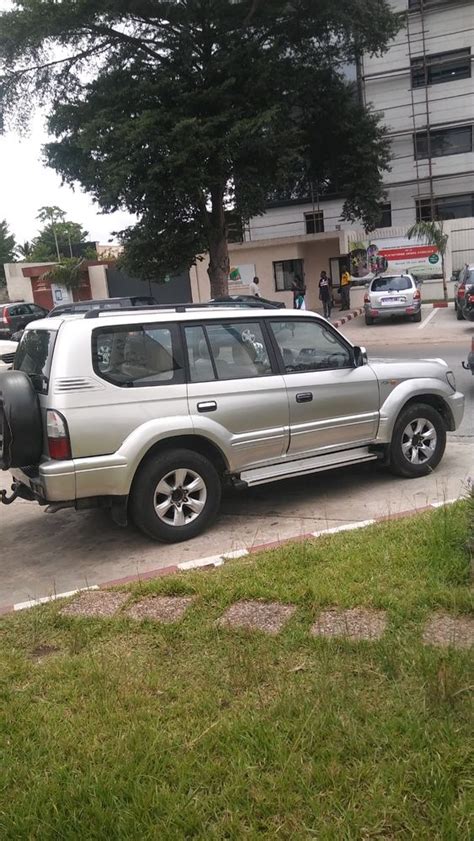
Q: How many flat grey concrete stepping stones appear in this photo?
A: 5